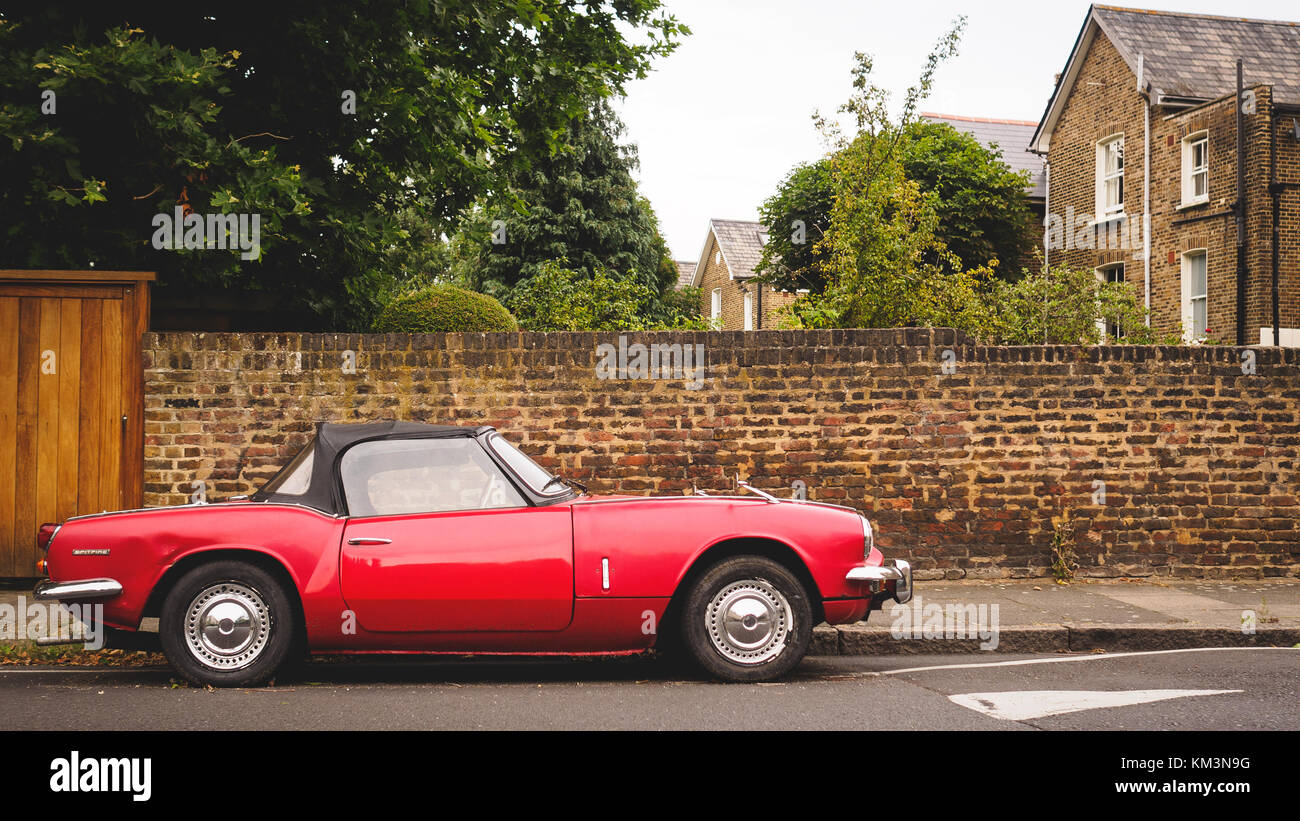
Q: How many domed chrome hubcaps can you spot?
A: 2